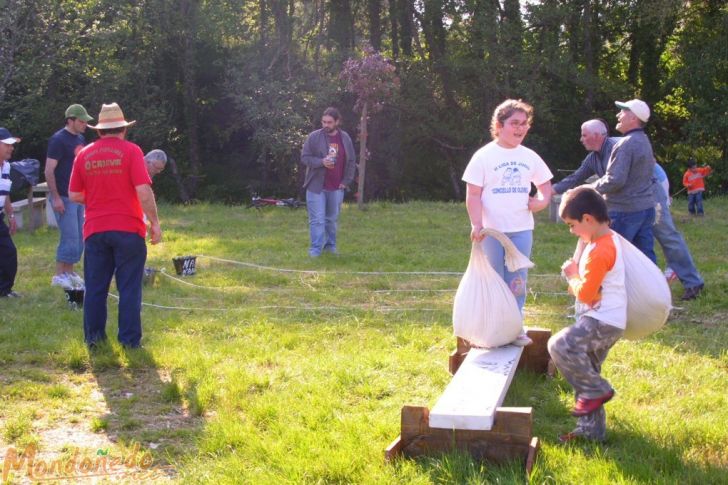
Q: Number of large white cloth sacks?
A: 2